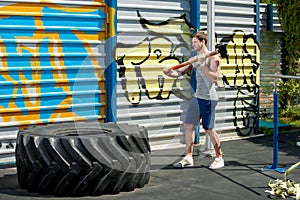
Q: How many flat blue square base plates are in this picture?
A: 1